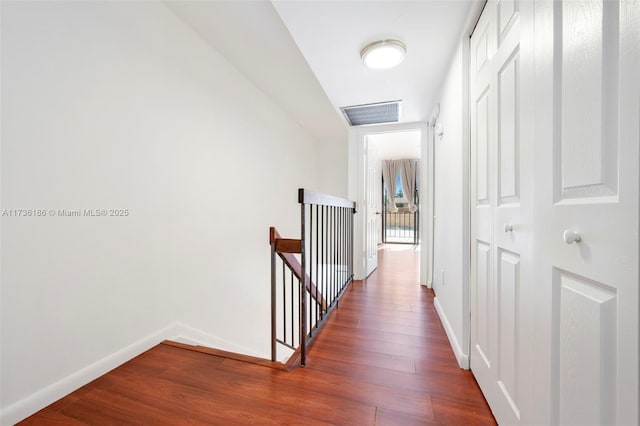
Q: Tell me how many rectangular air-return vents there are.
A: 1